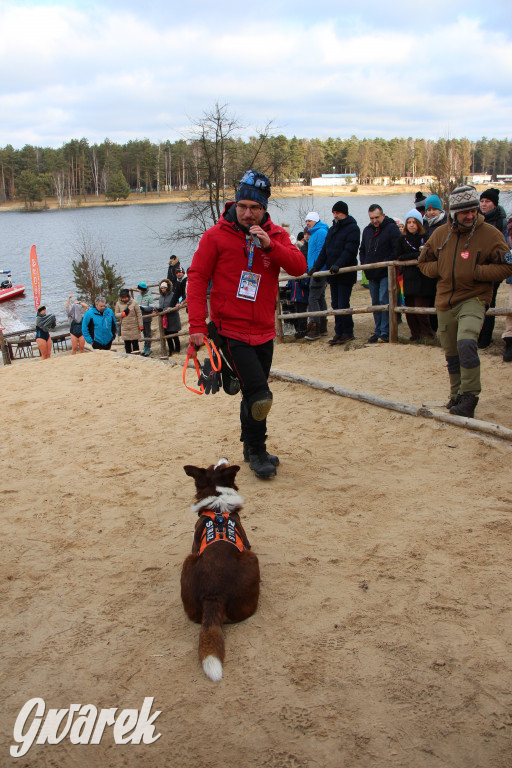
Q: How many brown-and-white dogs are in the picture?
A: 1